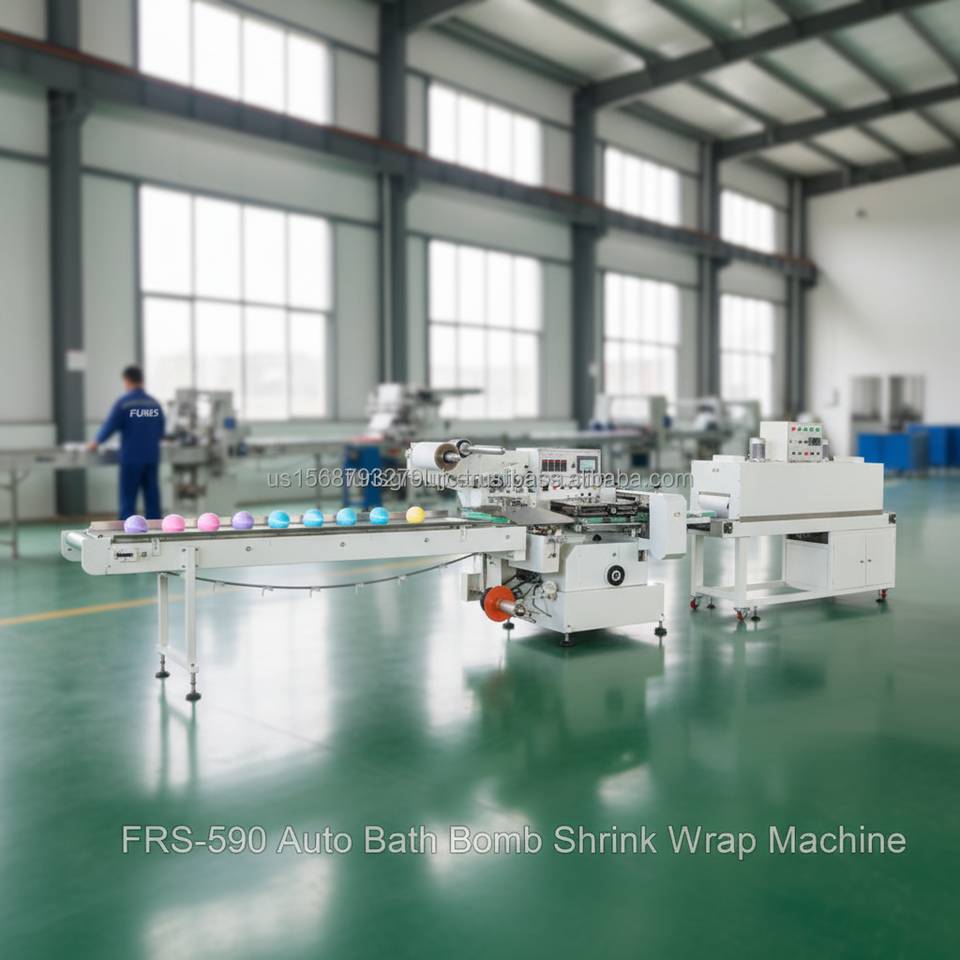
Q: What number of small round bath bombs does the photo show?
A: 9